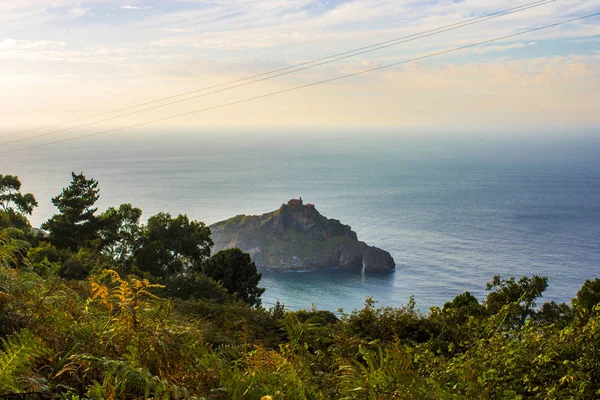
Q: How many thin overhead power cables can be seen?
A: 3